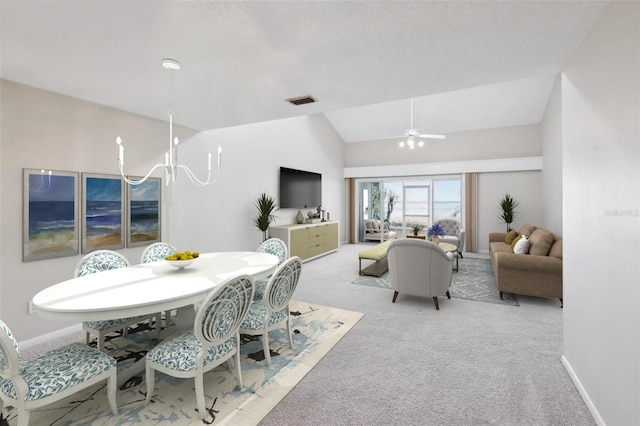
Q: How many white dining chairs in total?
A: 6